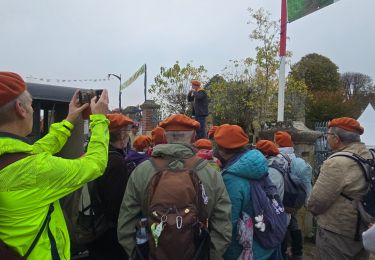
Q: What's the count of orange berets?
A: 12